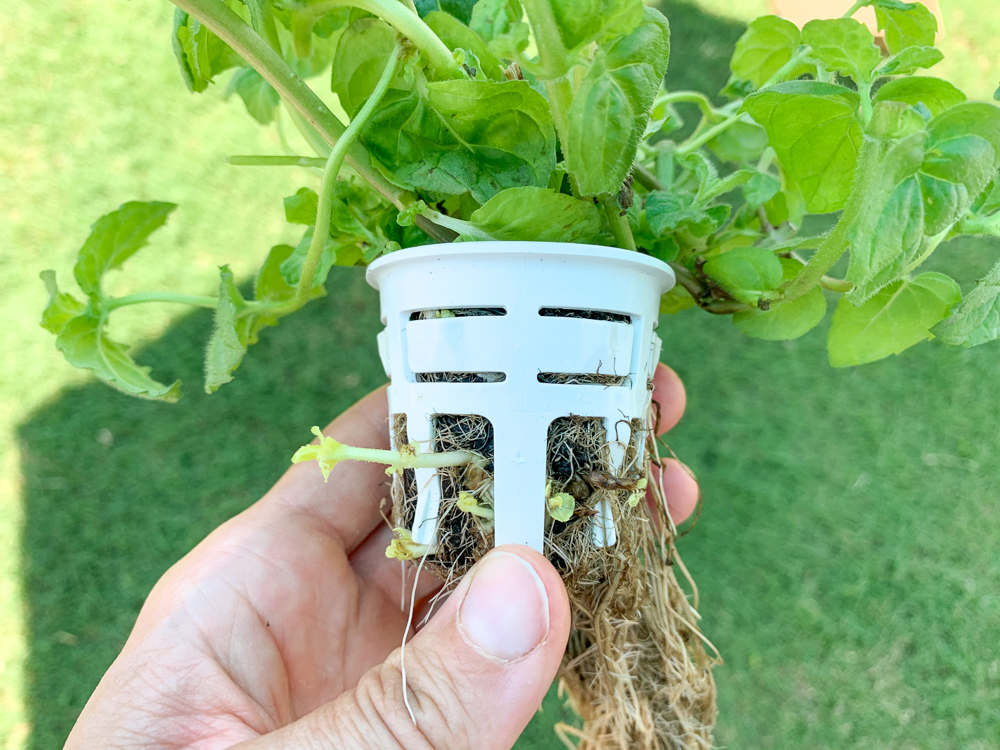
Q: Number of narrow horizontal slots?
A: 4